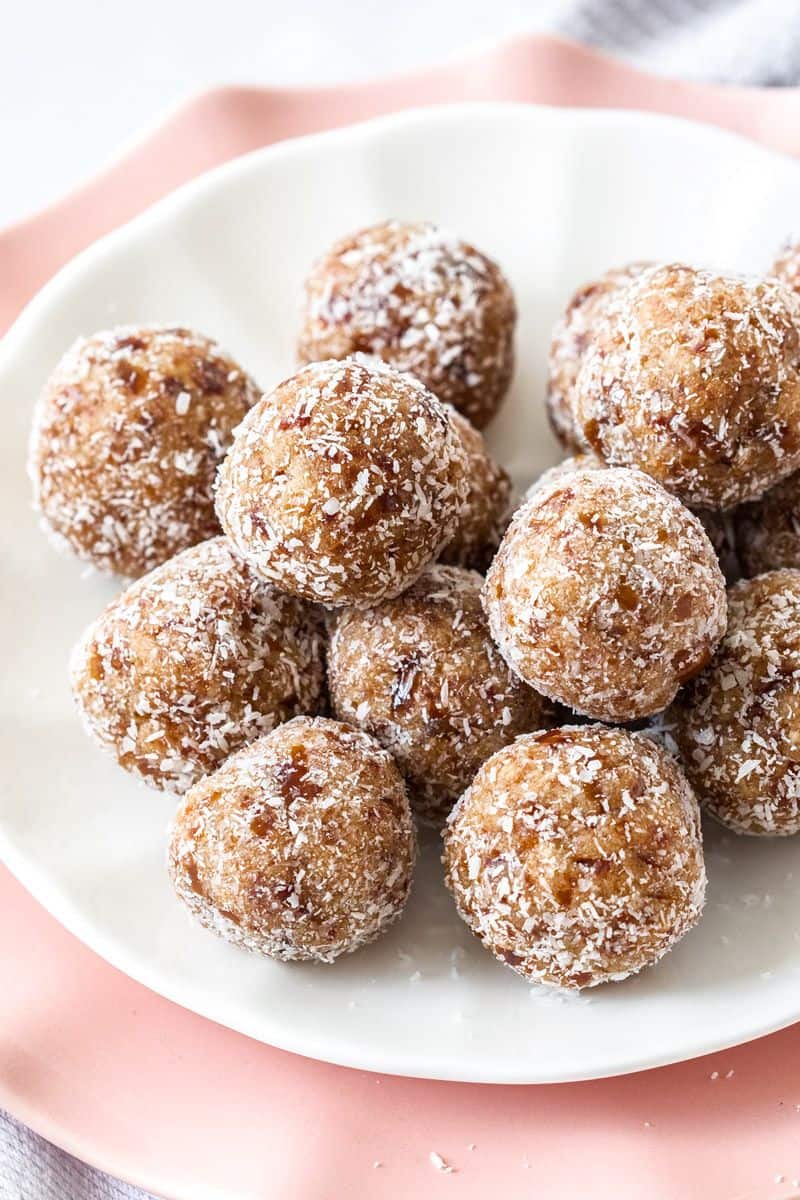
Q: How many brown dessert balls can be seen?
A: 15